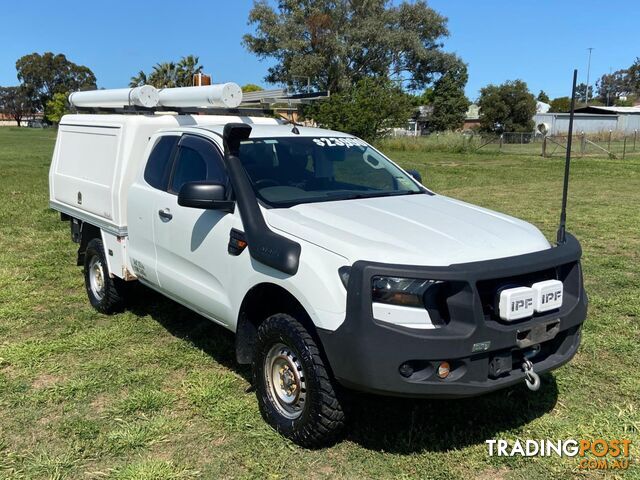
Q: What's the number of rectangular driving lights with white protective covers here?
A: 2